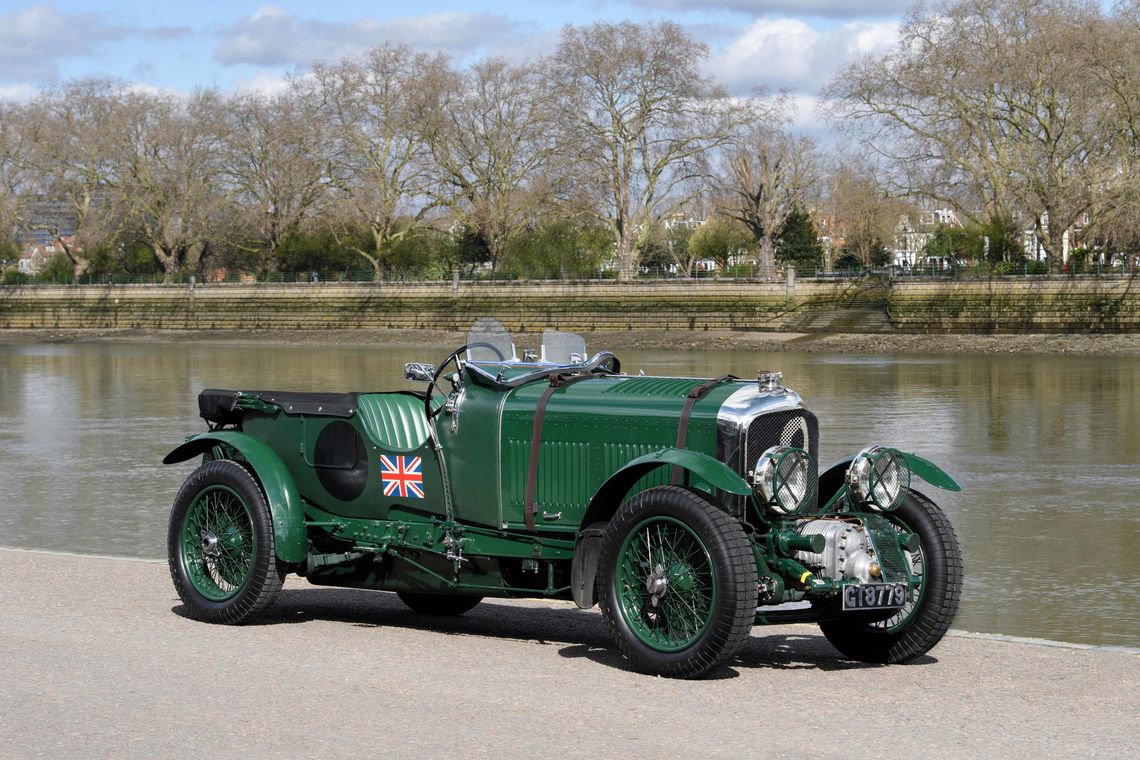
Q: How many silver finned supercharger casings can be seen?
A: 1